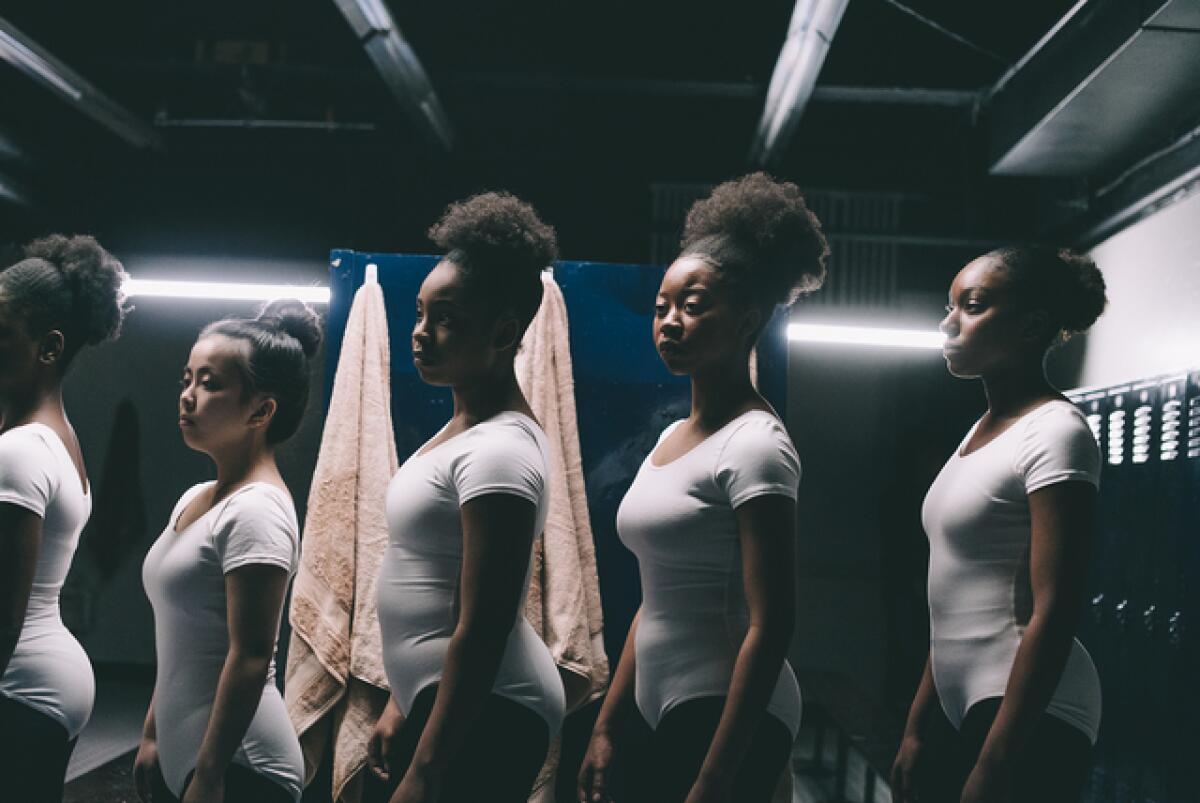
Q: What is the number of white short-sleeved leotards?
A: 5